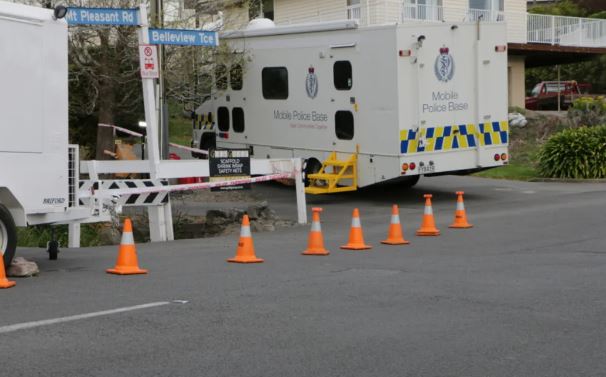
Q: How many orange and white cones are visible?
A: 8